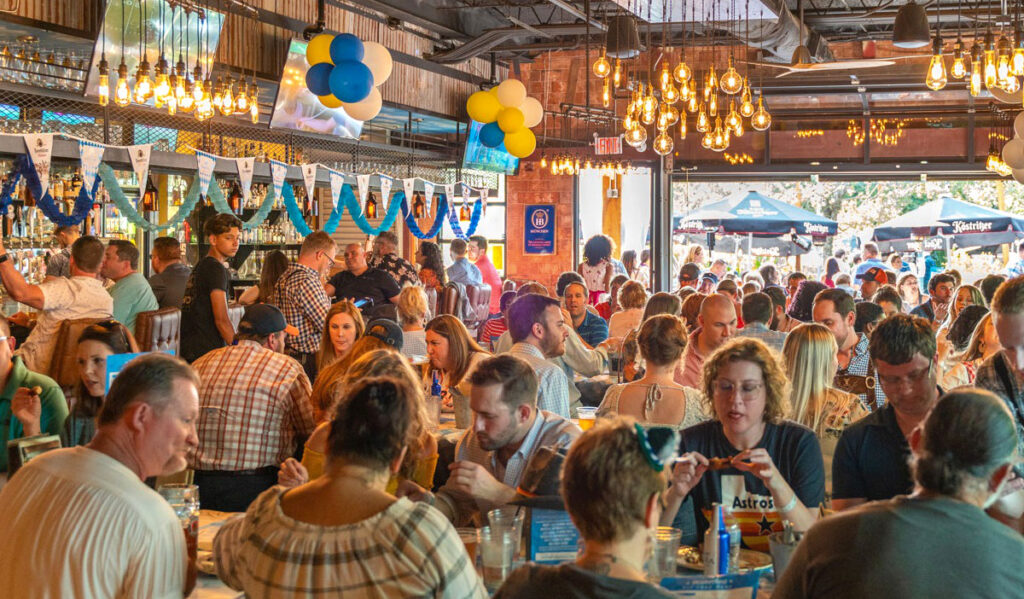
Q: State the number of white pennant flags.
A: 15